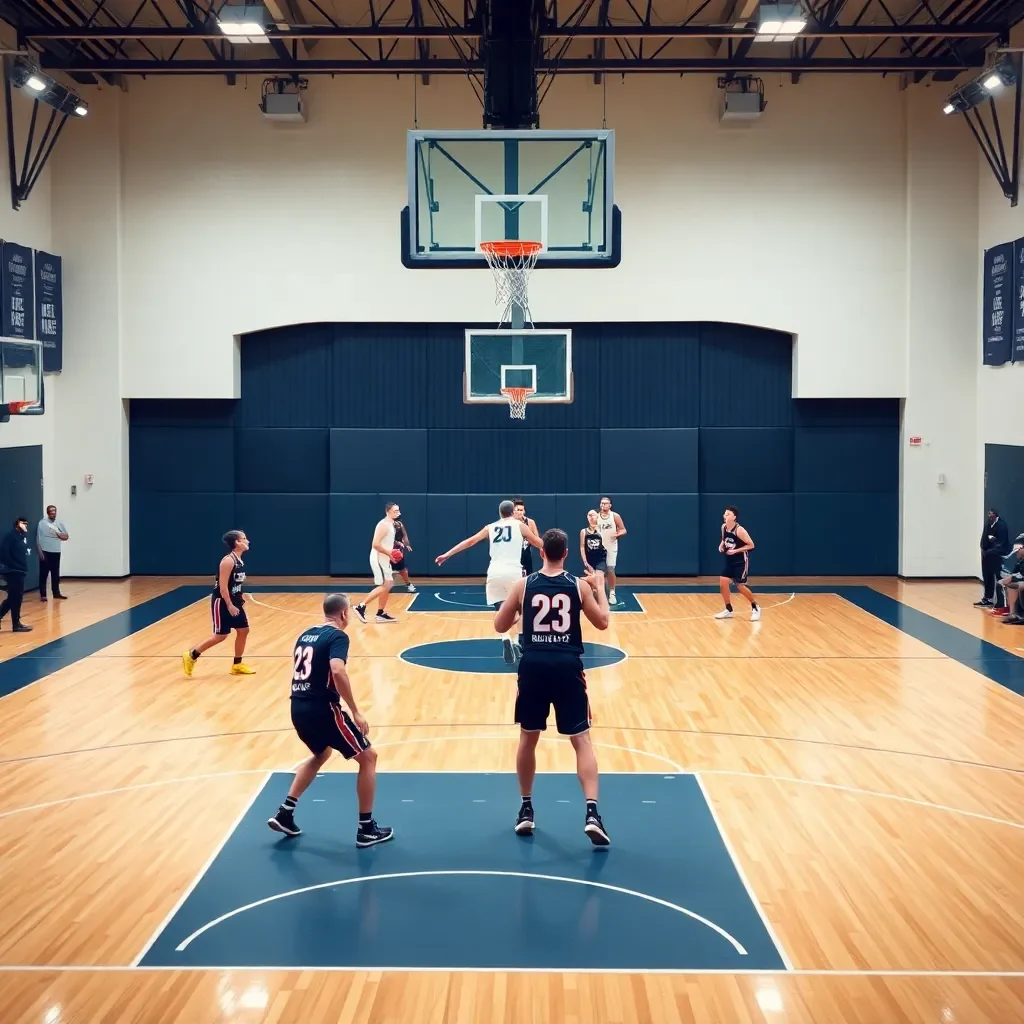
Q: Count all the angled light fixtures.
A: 2